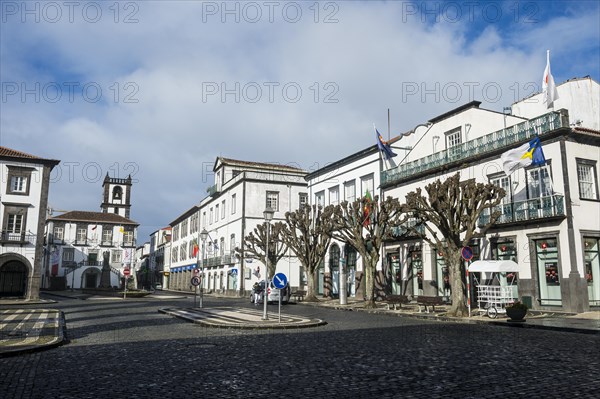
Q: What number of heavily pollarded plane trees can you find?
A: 4